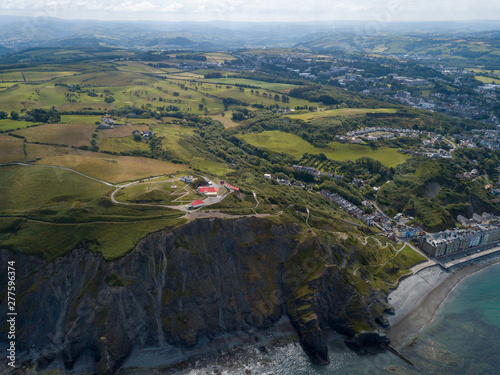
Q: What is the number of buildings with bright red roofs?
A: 3